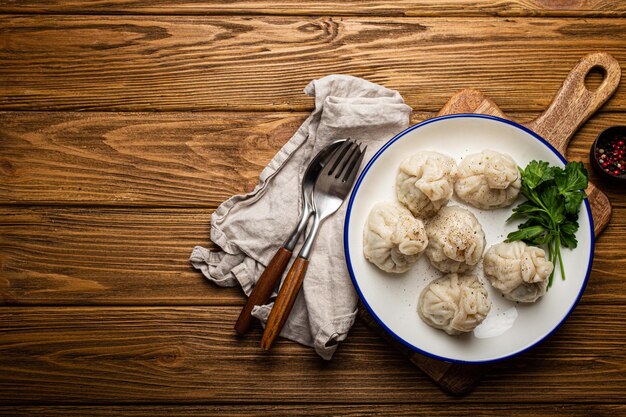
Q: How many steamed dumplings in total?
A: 6